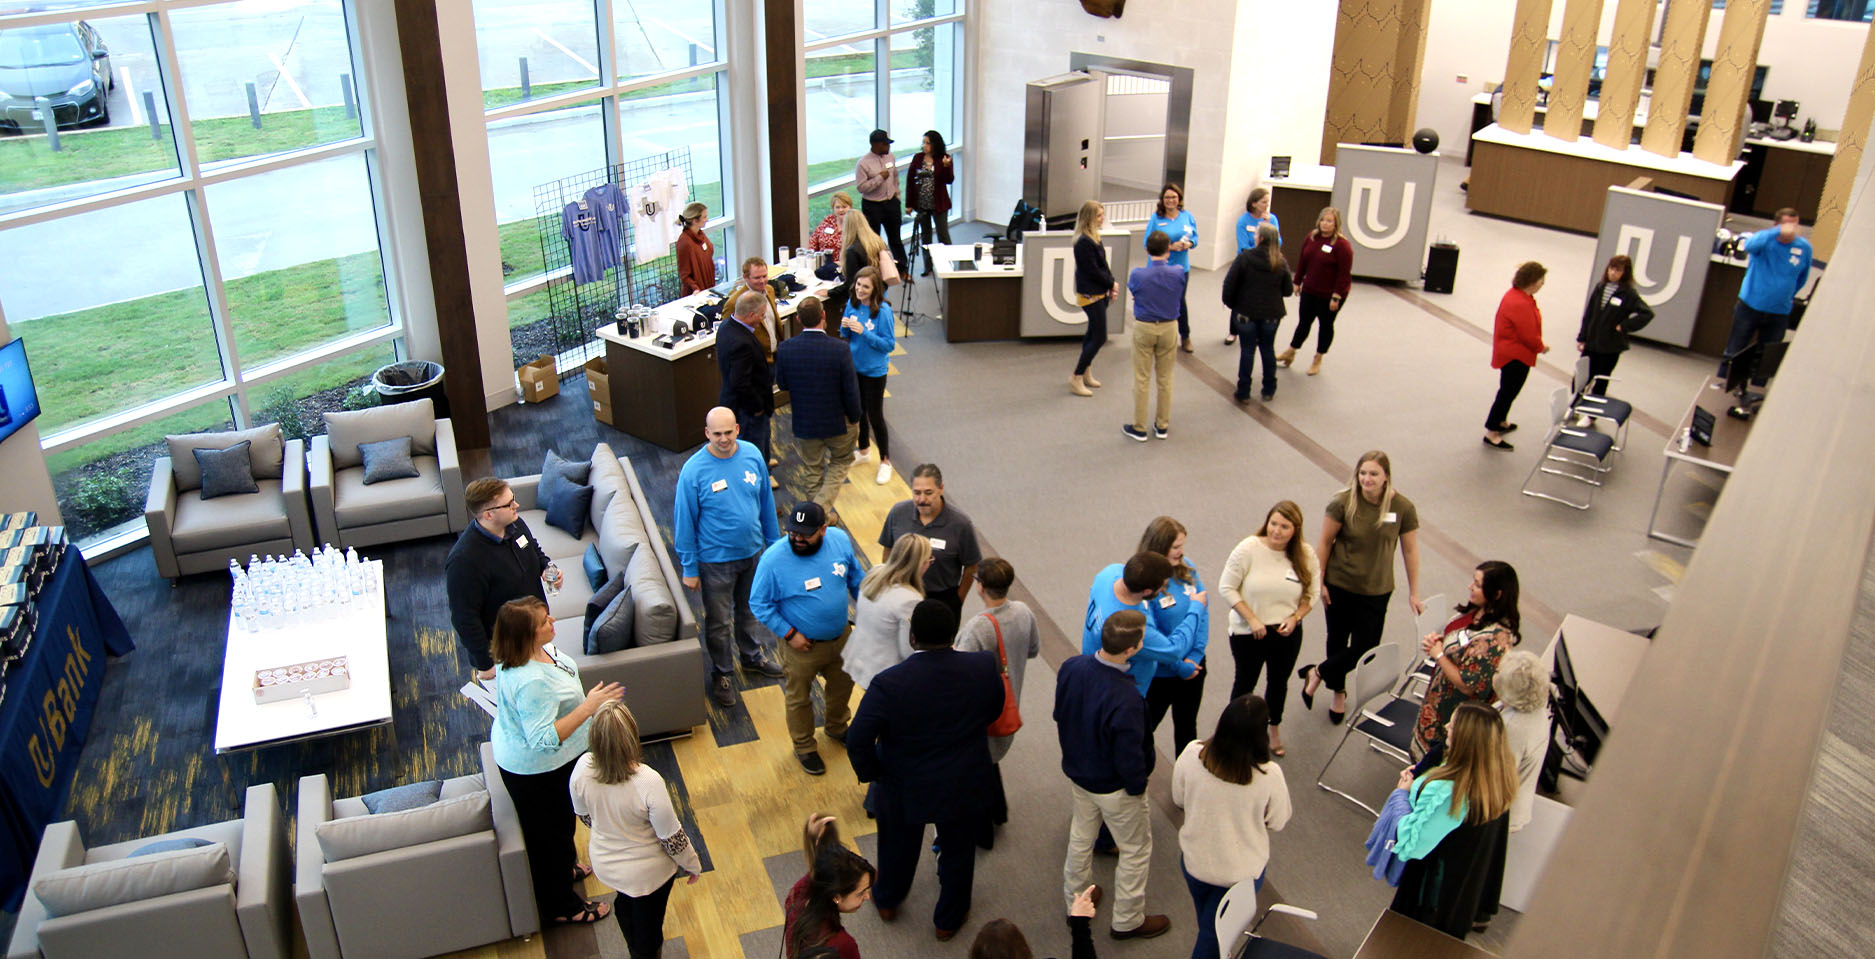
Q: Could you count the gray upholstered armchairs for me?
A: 4